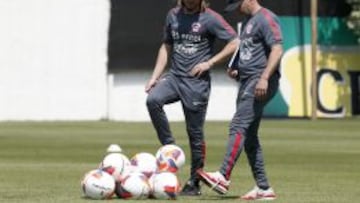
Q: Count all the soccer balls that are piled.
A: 6